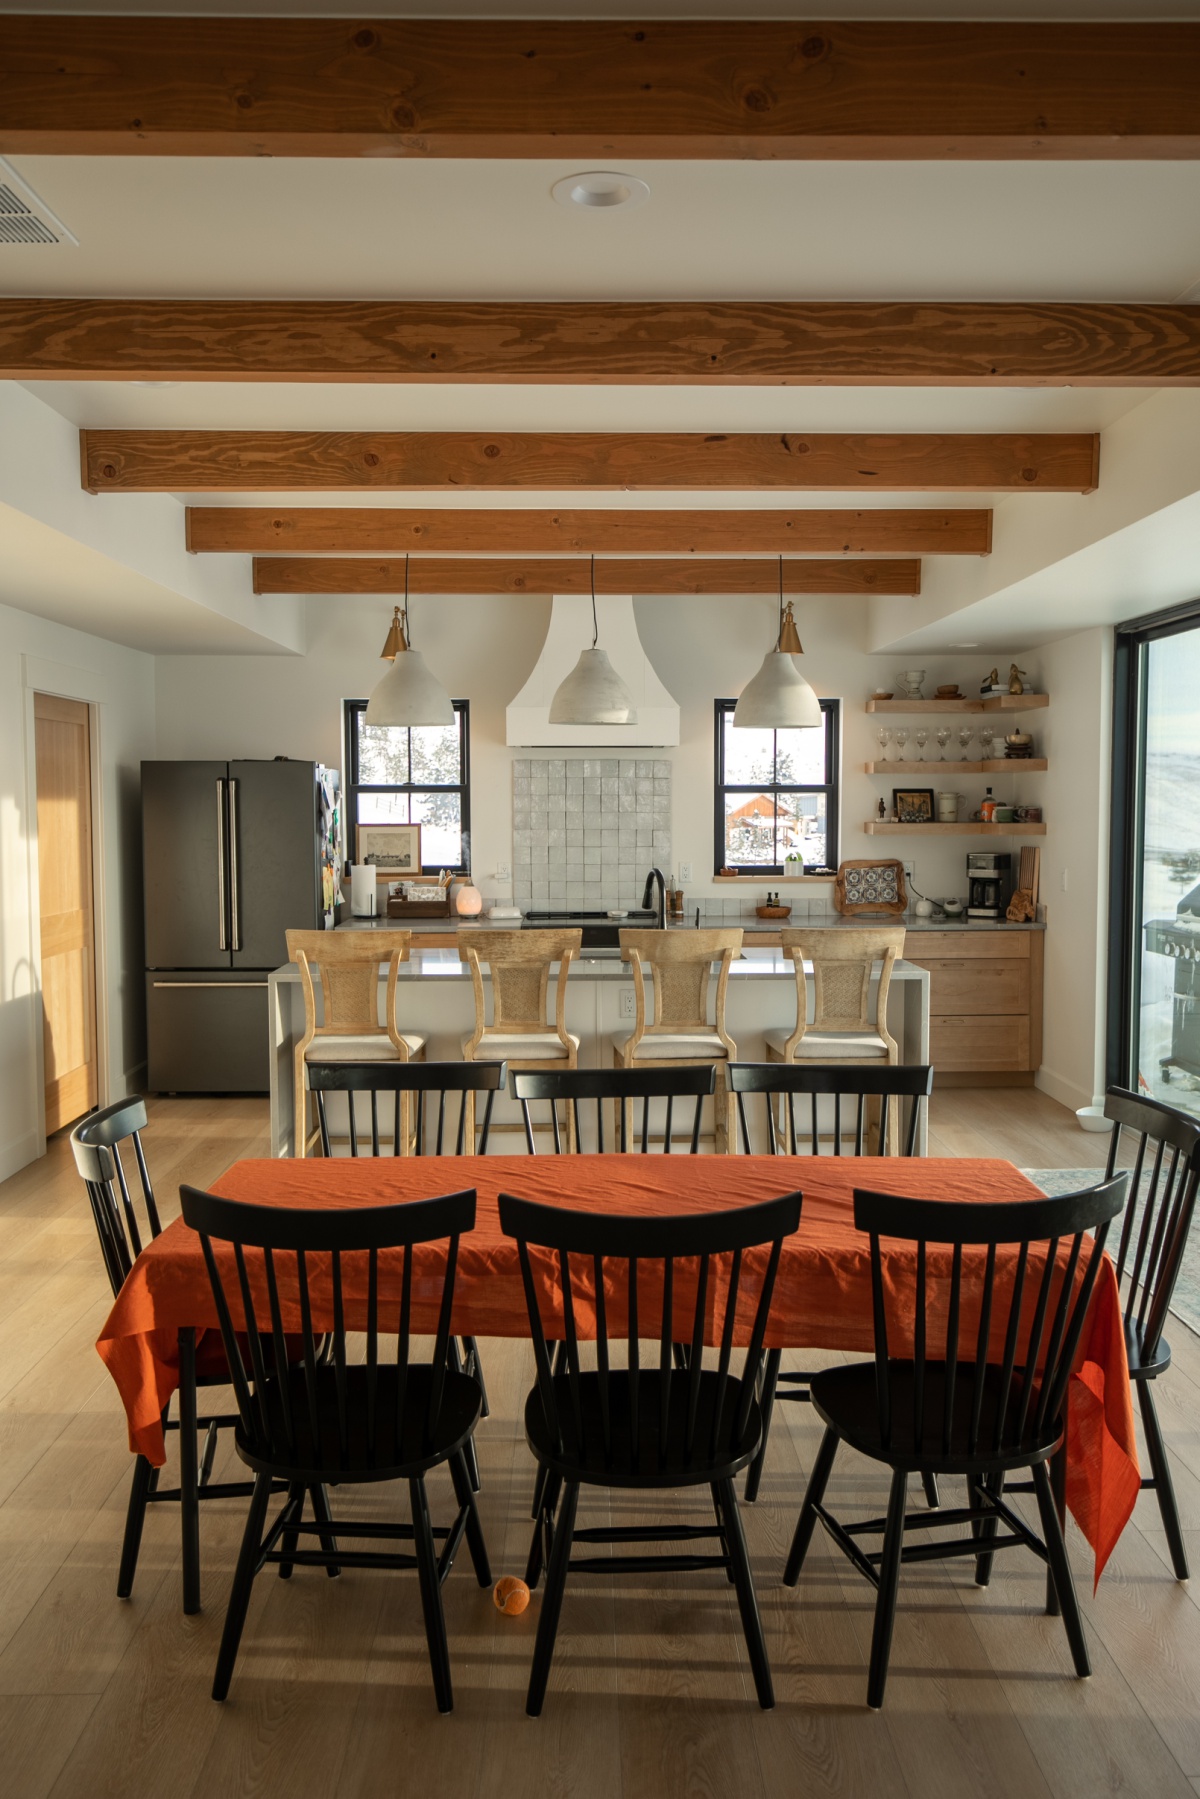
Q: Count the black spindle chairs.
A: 8